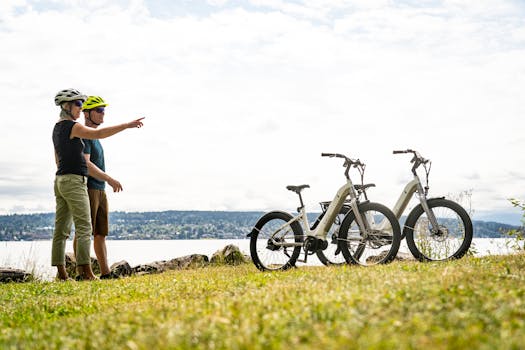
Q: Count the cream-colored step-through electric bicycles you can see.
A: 2